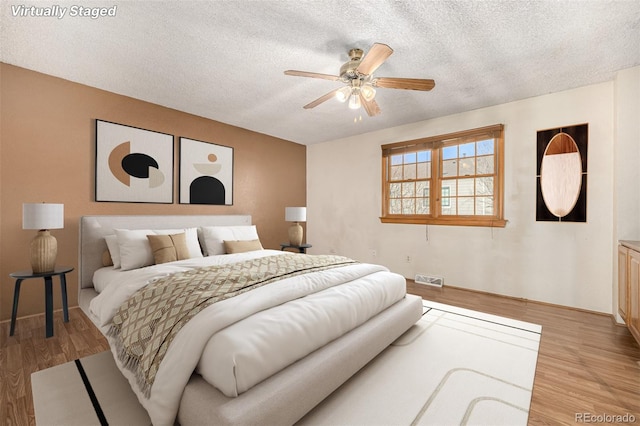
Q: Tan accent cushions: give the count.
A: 2